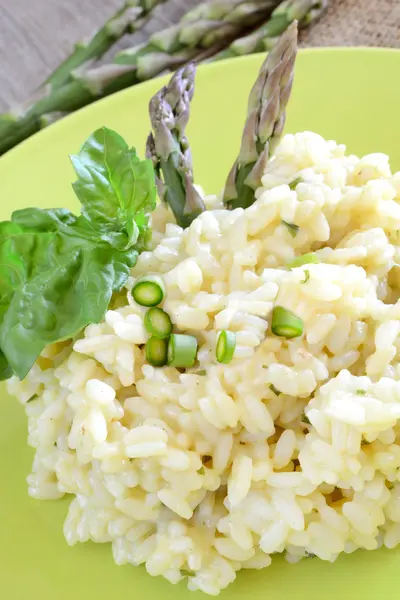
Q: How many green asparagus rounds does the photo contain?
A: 6